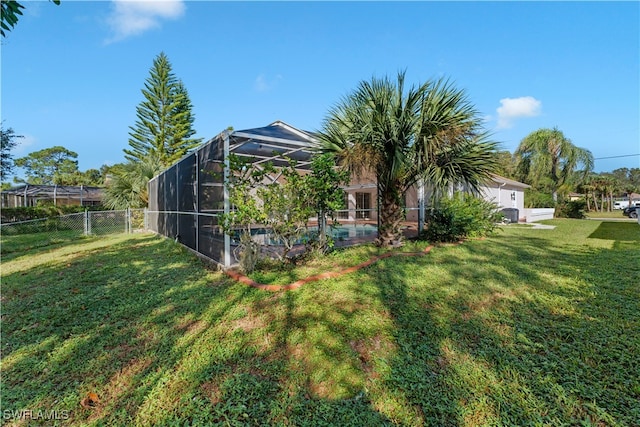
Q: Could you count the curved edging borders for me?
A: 1